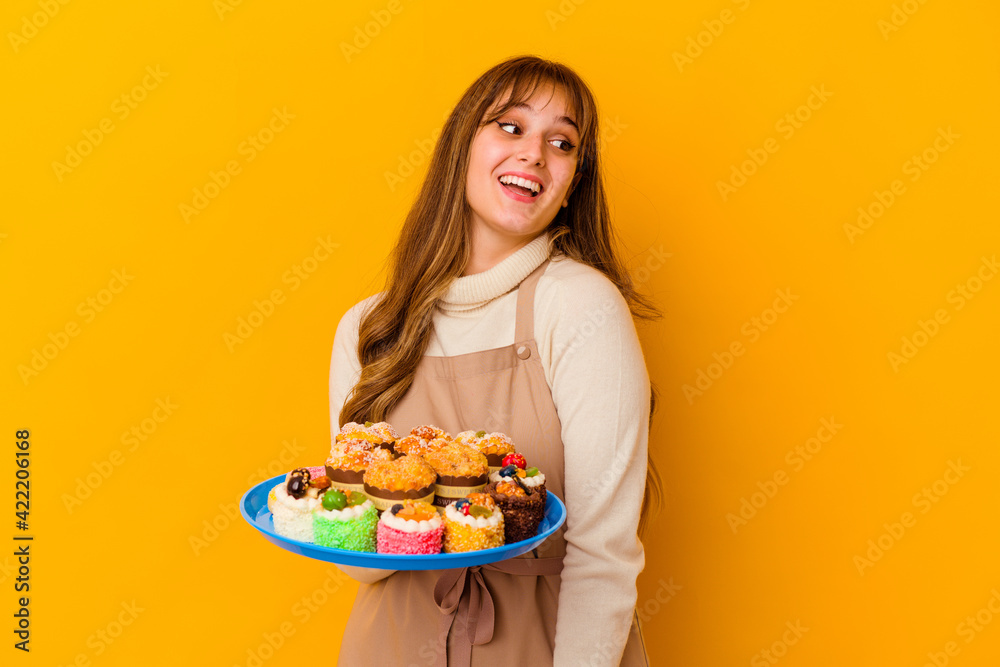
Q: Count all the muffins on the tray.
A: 6